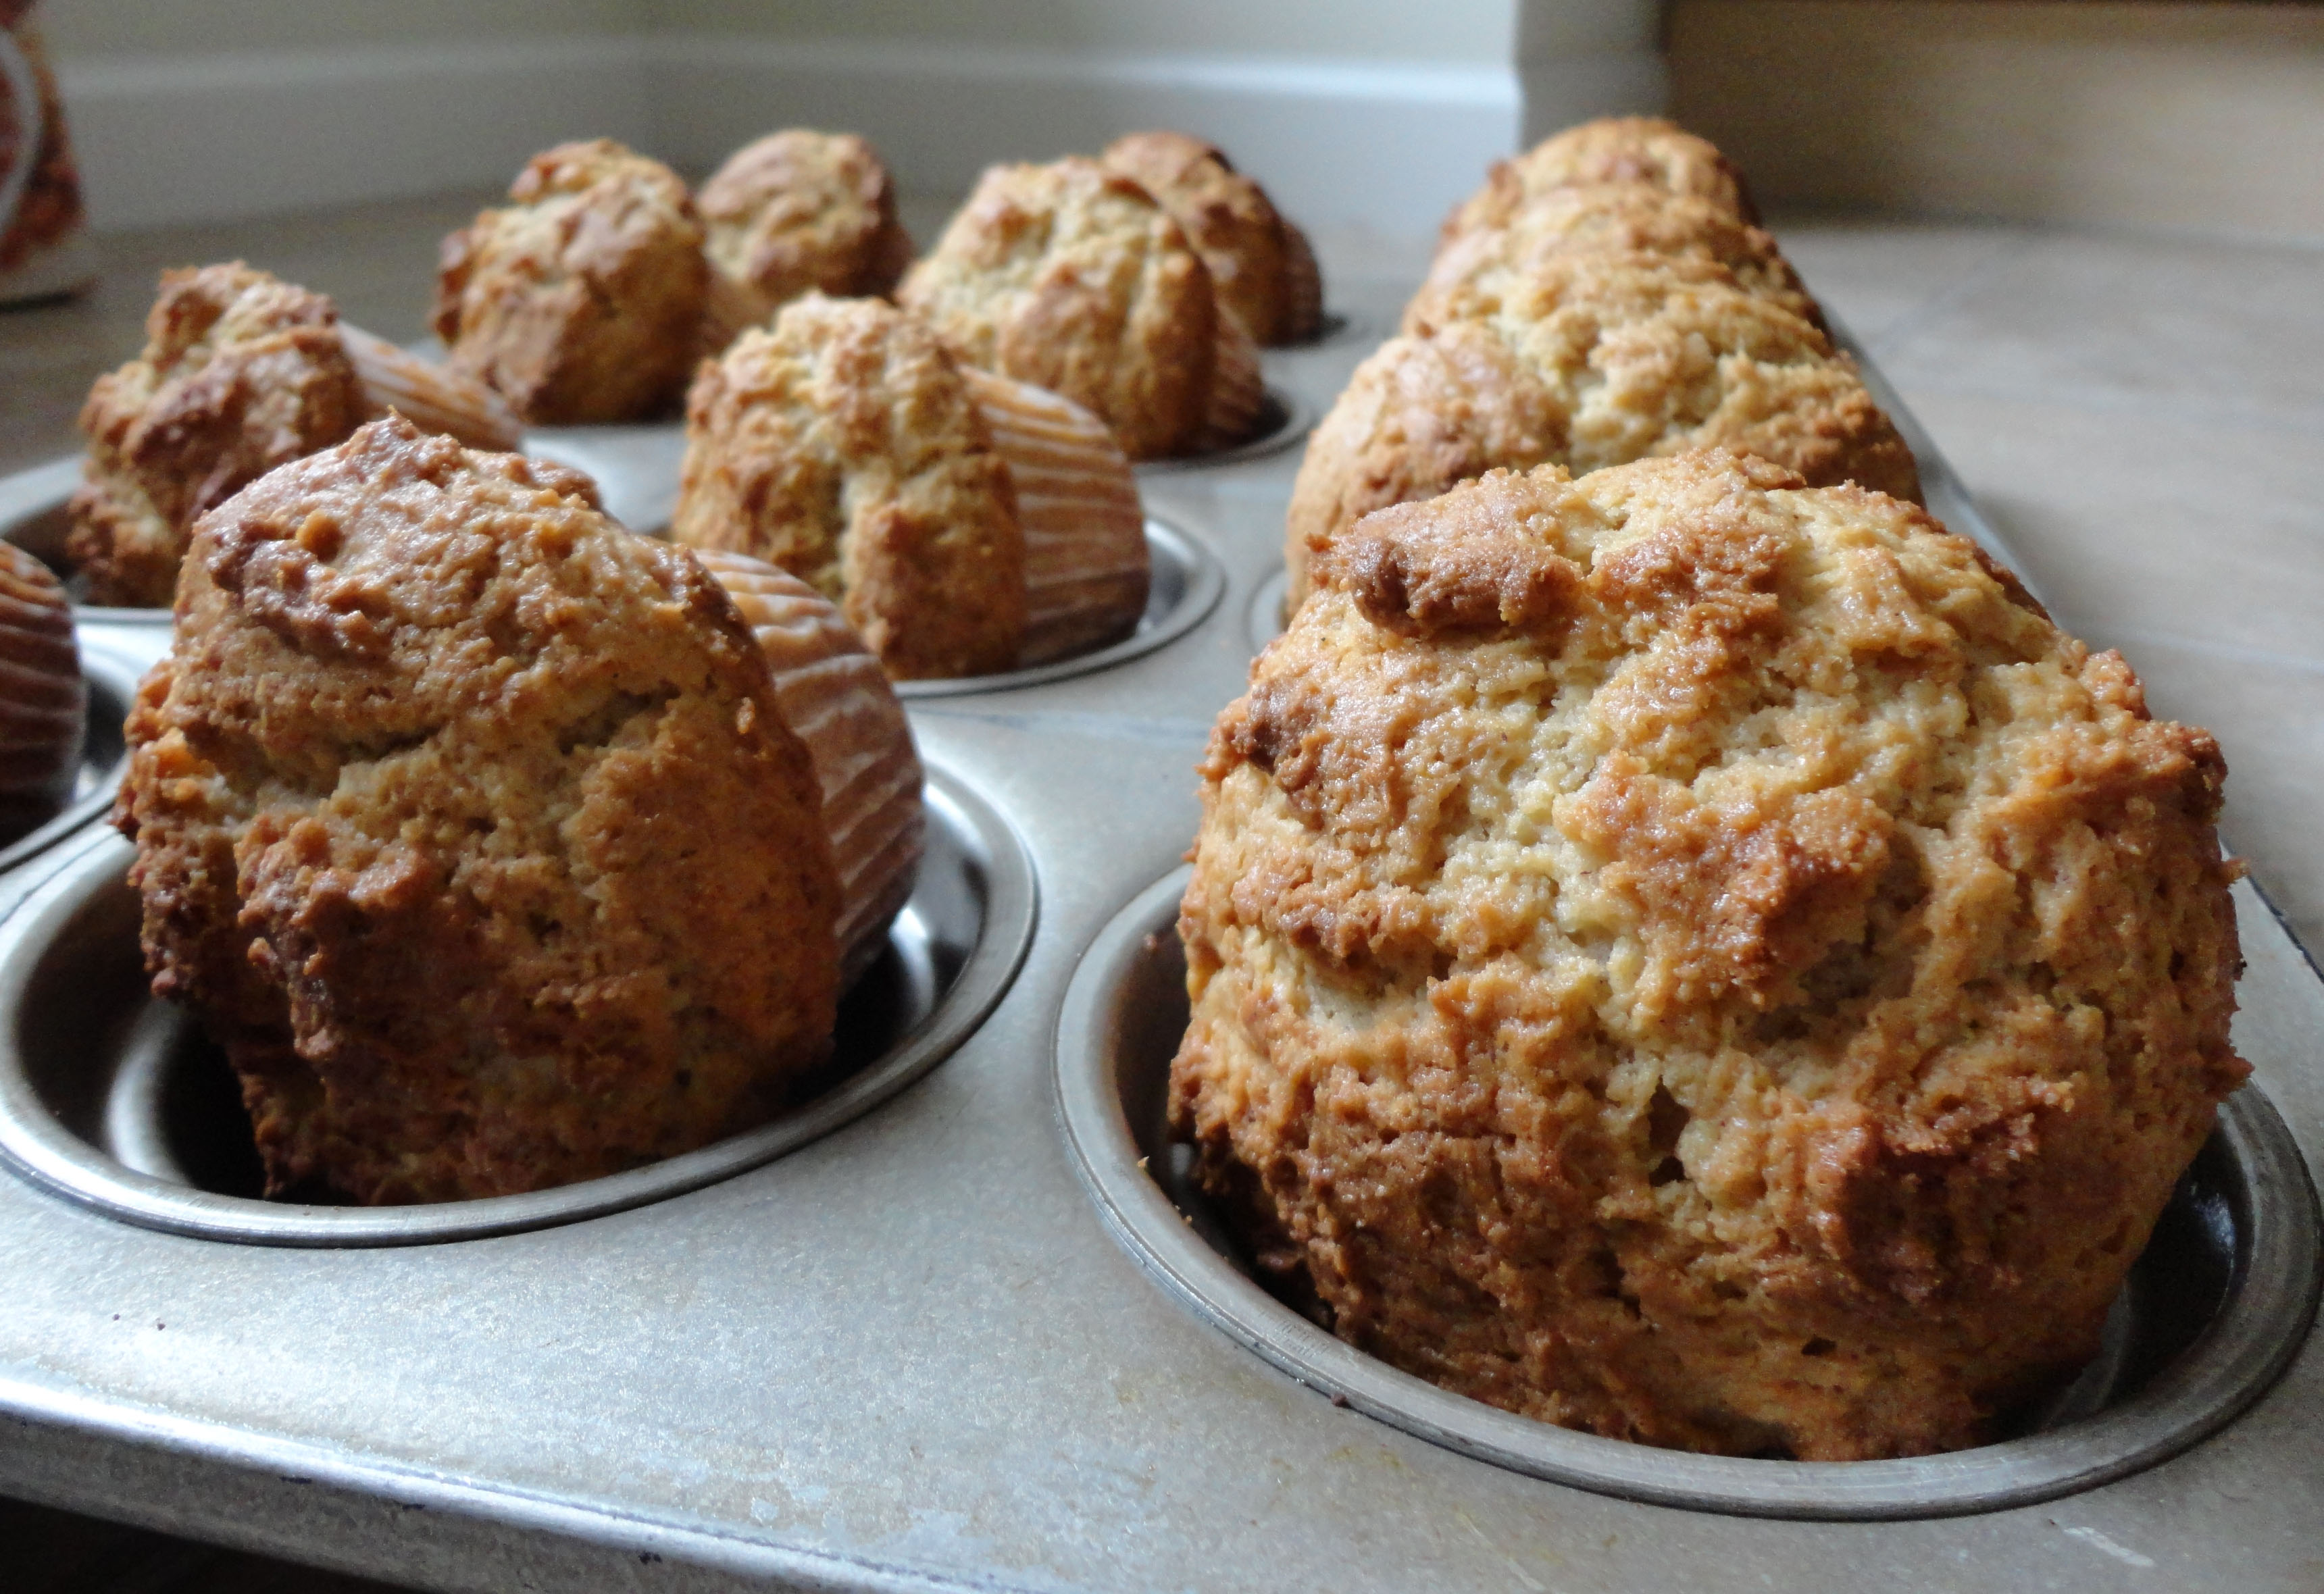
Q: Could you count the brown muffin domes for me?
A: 11